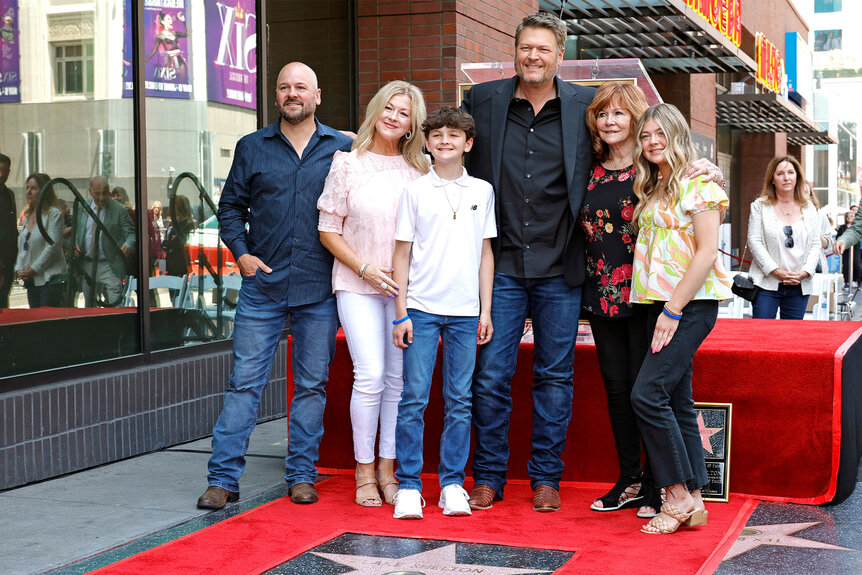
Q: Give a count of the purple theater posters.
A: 3